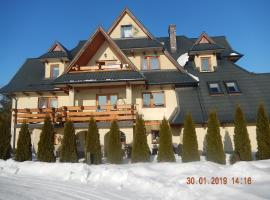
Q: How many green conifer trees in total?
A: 12